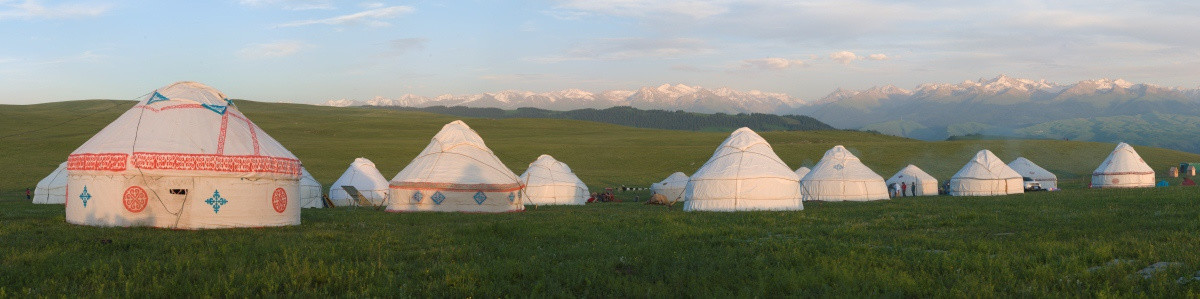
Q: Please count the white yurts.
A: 14